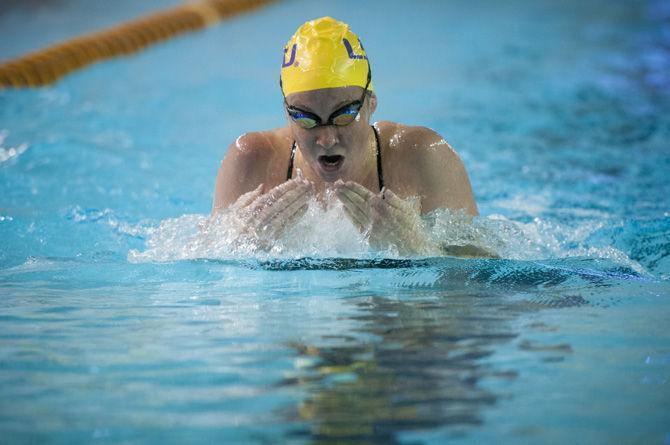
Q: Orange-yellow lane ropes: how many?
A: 1